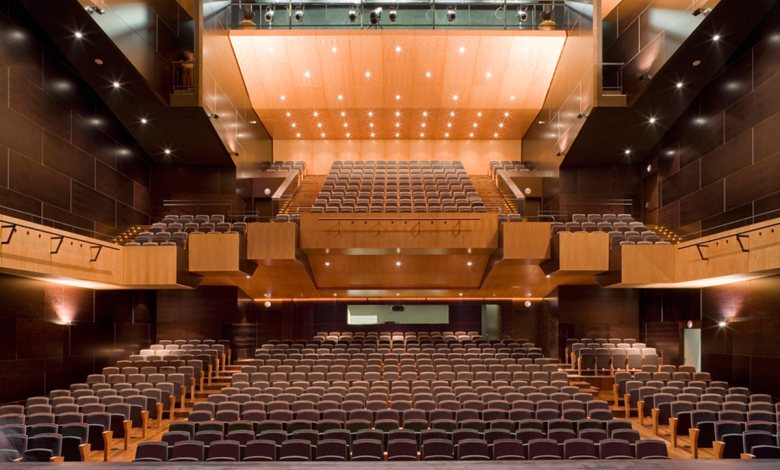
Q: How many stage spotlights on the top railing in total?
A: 7